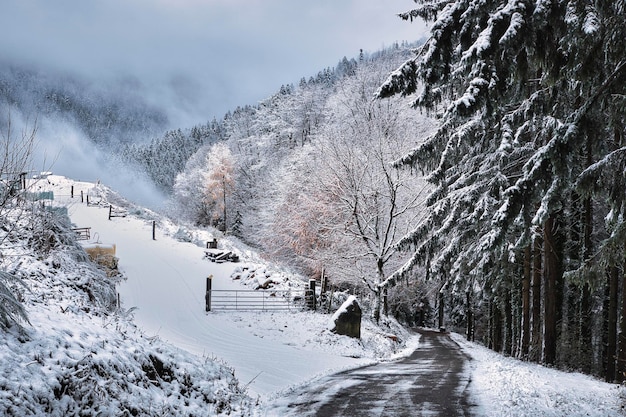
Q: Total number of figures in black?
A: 0